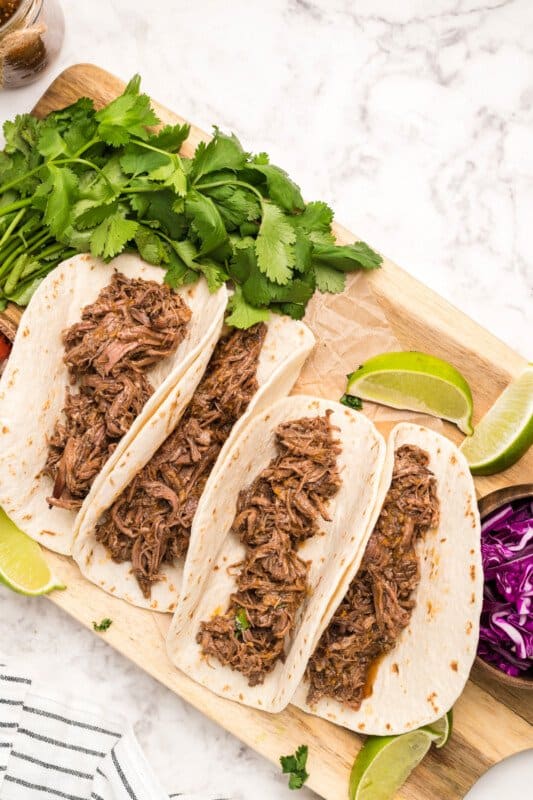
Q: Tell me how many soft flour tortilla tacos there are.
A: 4